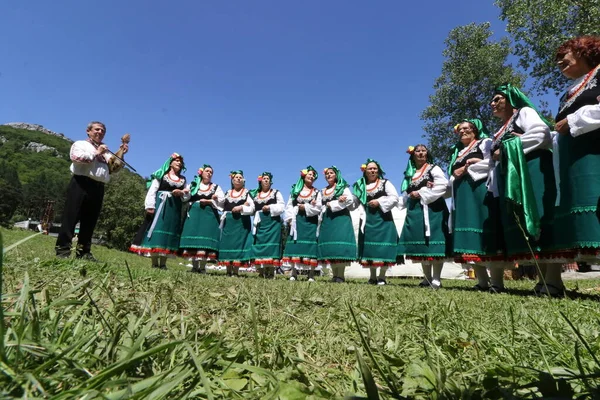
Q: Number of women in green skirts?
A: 11